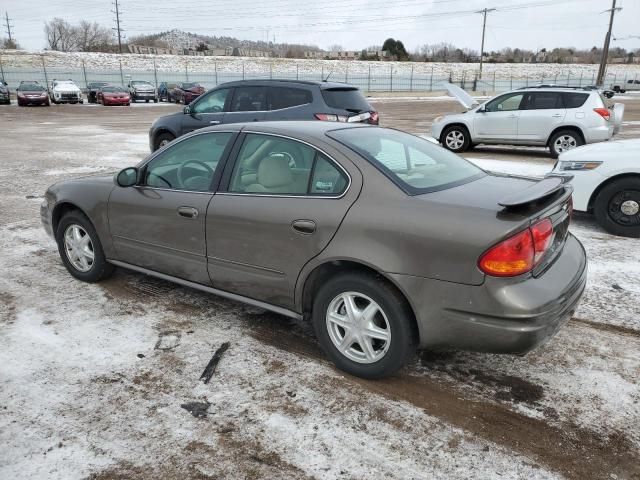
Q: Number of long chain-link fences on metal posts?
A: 1